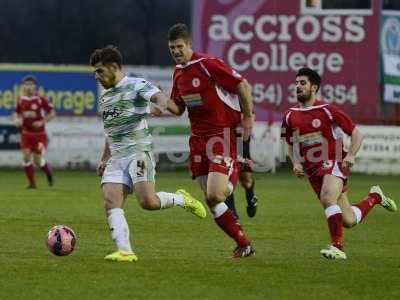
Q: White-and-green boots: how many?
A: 2